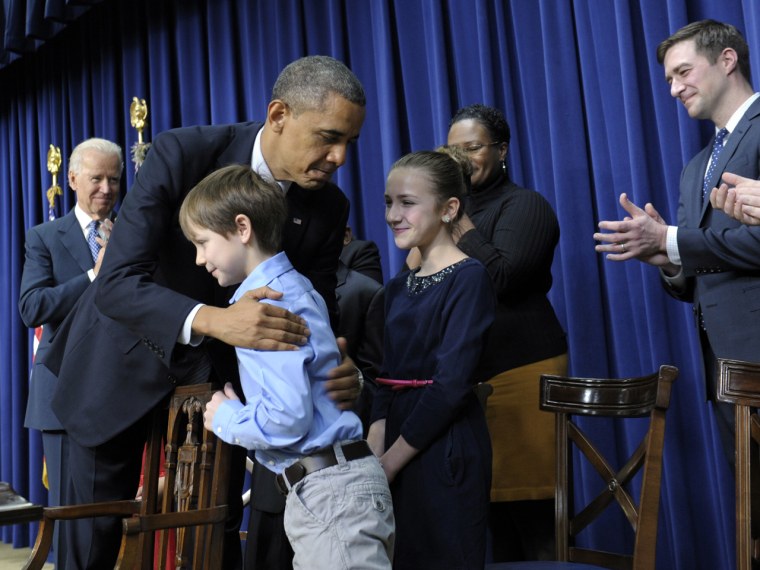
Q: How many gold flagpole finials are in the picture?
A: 2